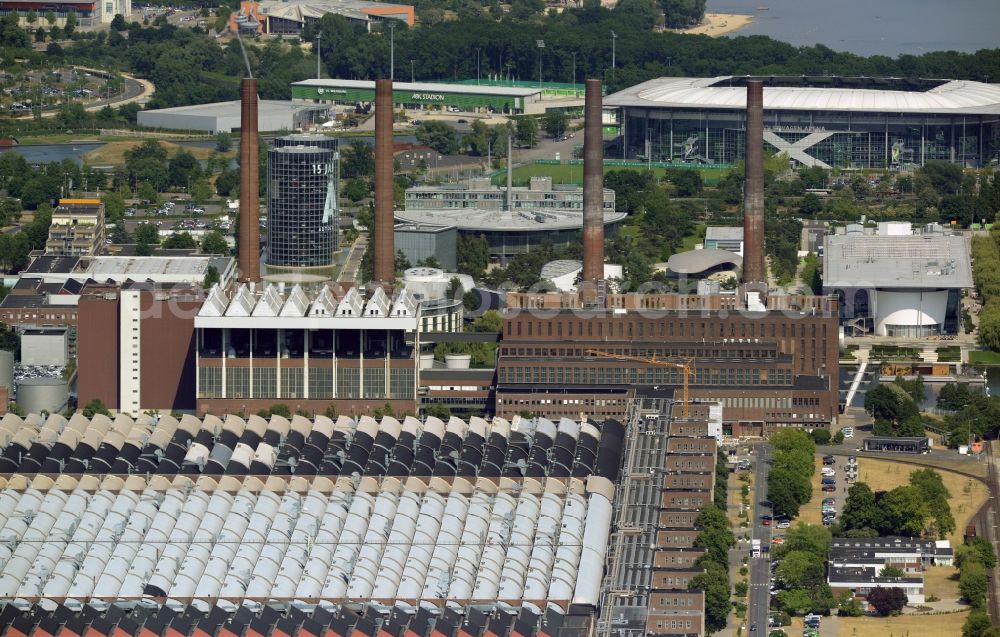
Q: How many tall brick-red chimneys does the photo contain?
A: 4